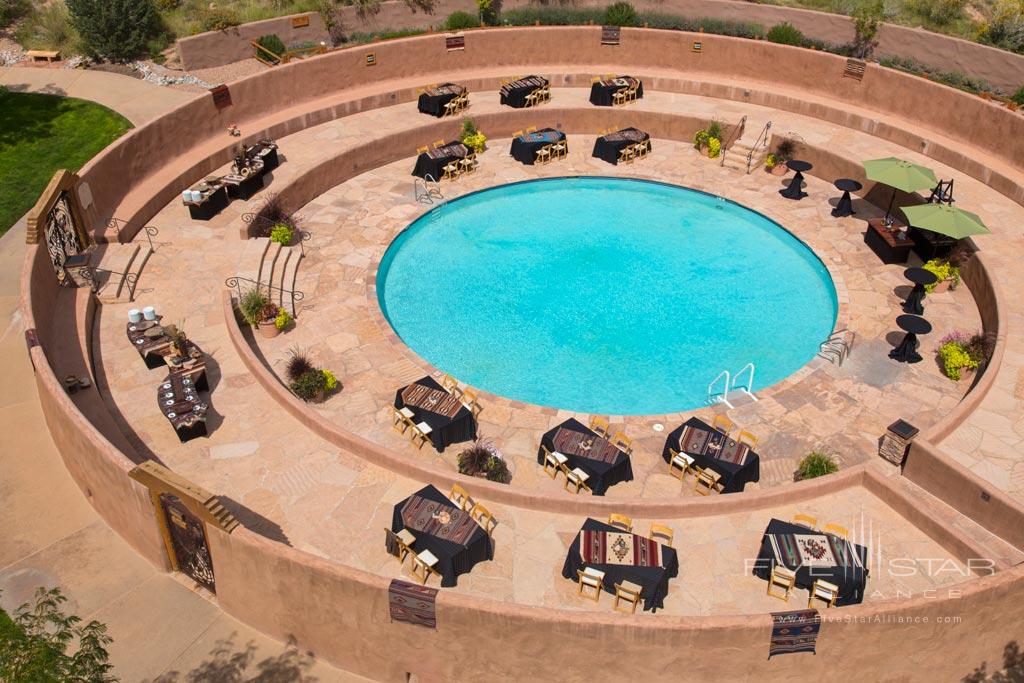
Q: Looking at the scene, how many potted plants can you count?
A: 10